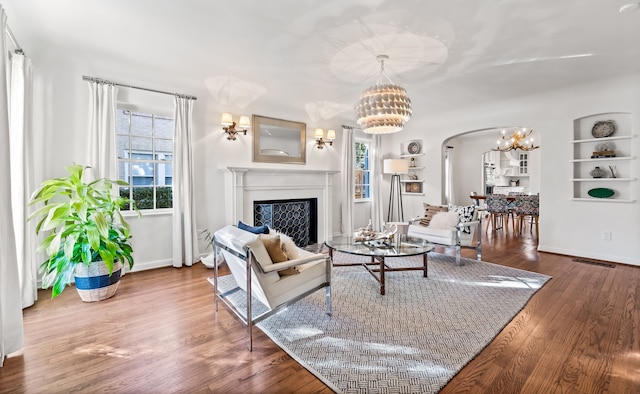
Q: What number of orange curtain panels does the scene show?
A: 0